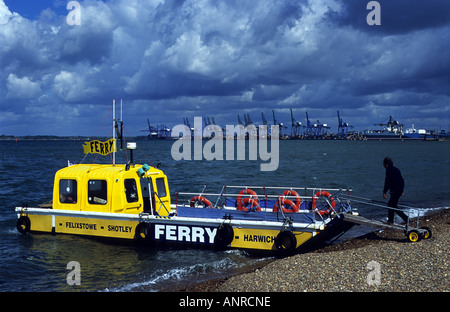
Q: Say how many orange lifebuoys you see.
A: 6